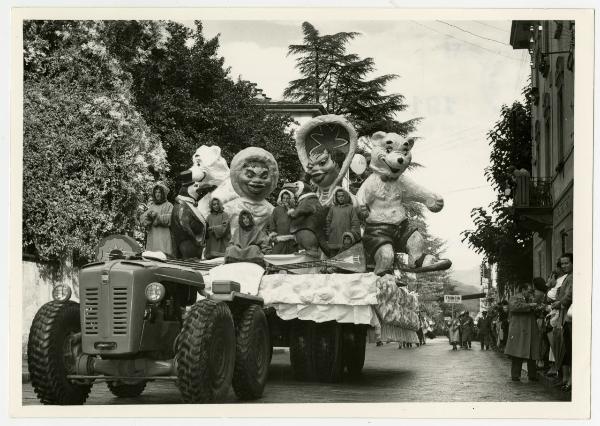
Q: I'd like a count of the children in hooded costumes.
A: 6